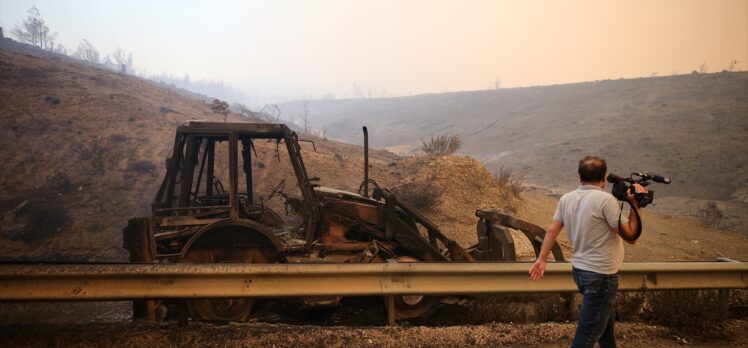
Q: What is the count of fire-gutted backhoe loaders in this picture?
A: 1